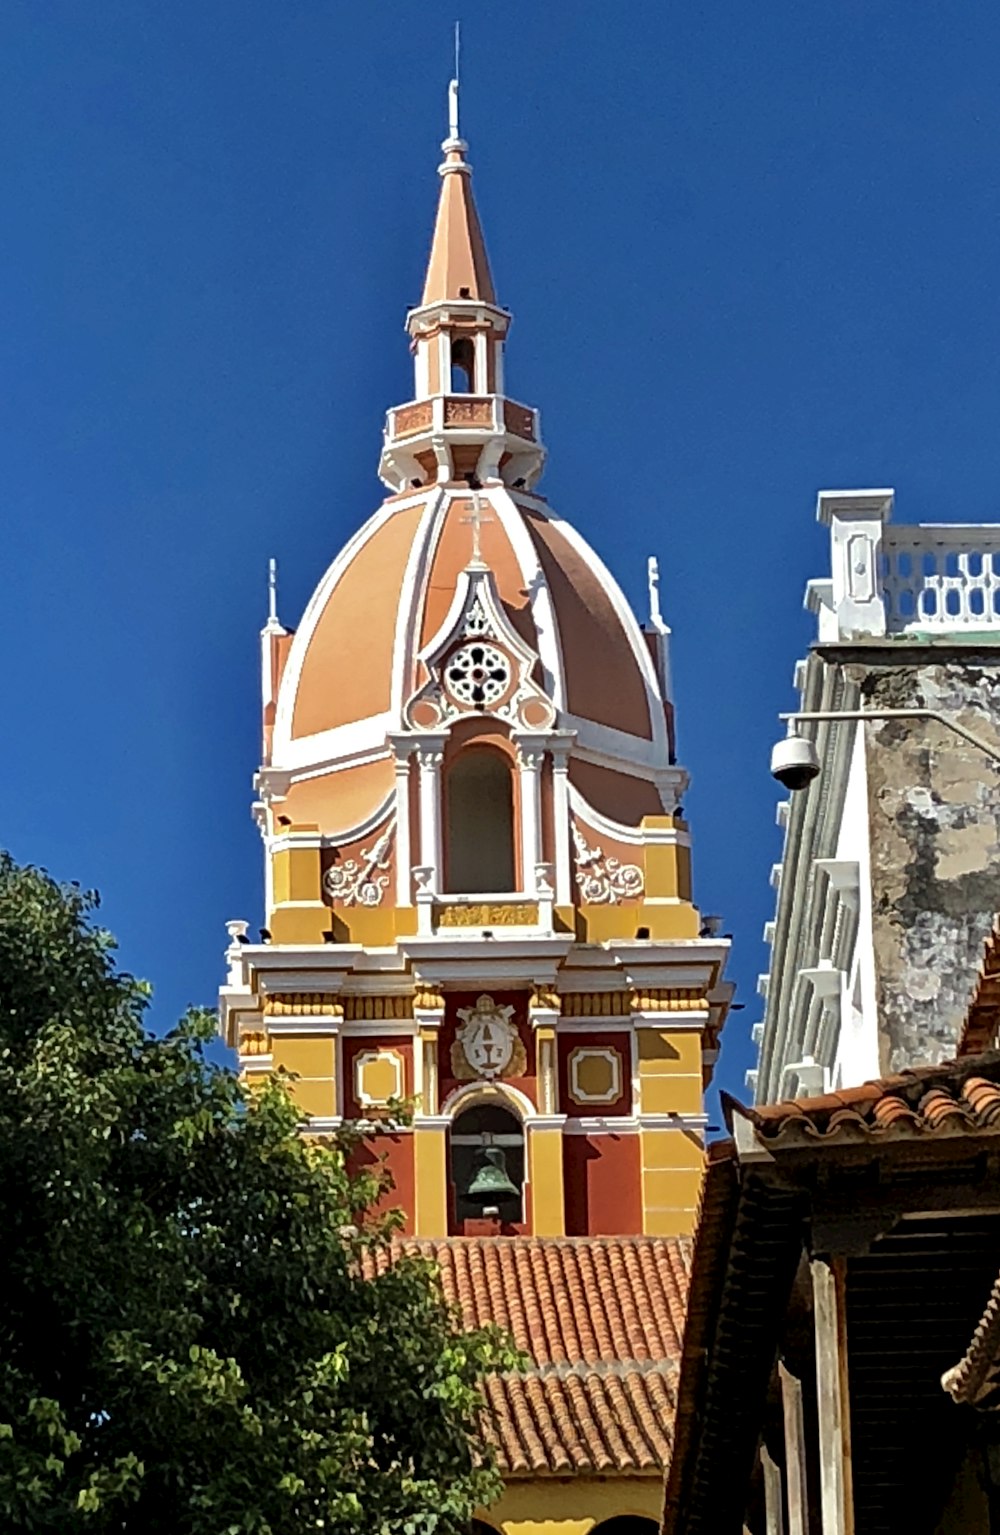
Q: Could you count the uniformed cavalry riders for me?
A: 0